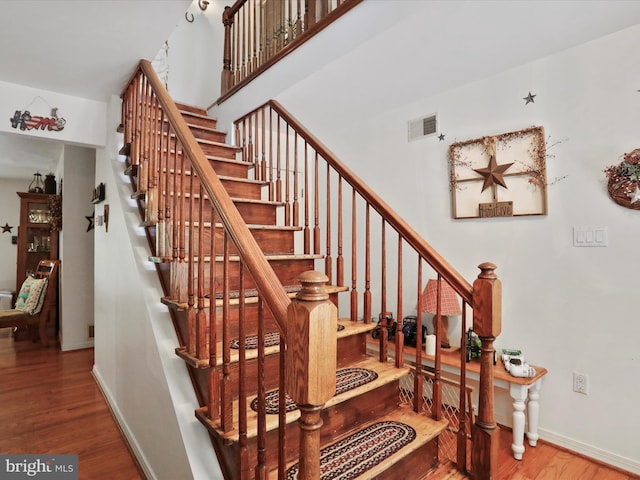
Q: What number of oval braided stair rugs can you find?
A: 4